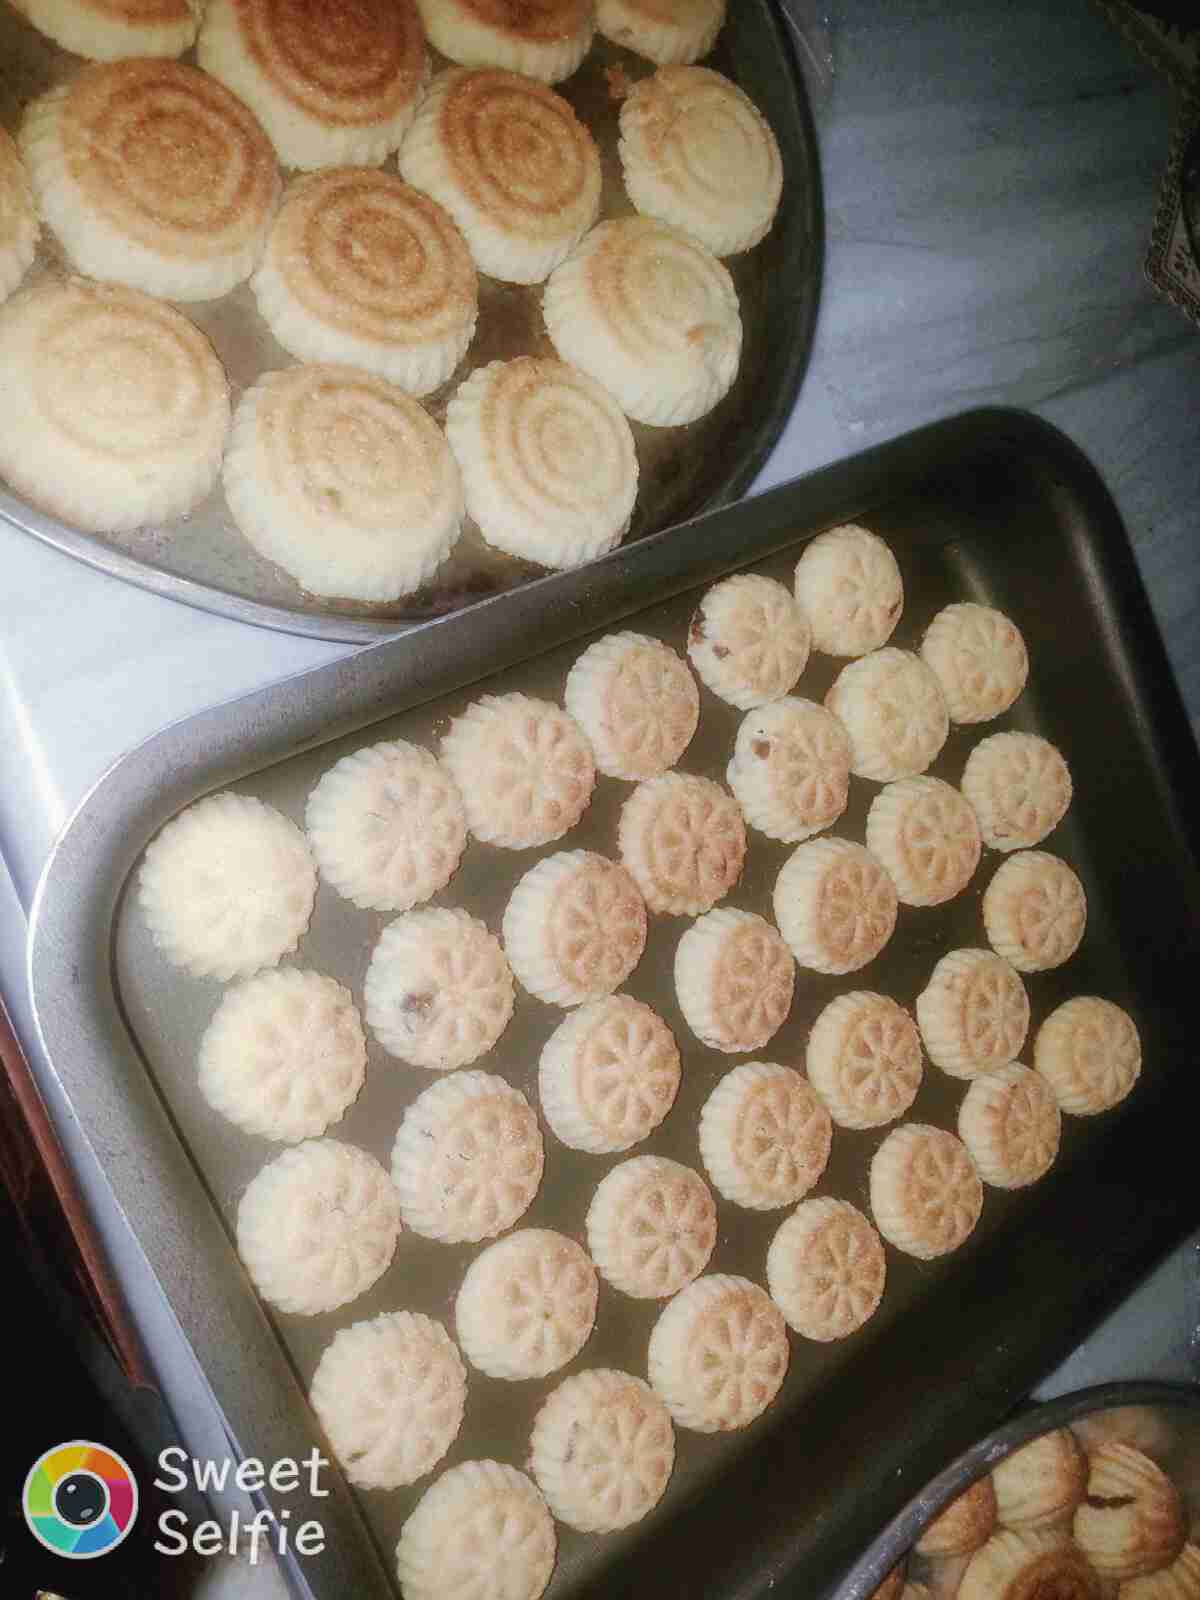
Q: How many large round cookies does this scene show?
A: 13